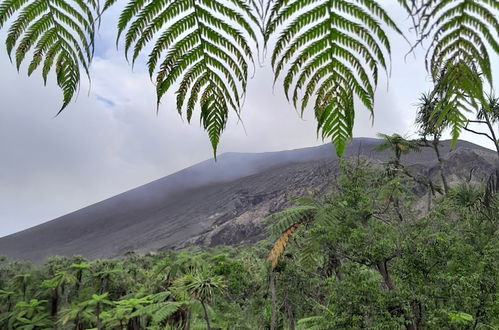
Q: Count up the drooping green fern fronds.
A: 4